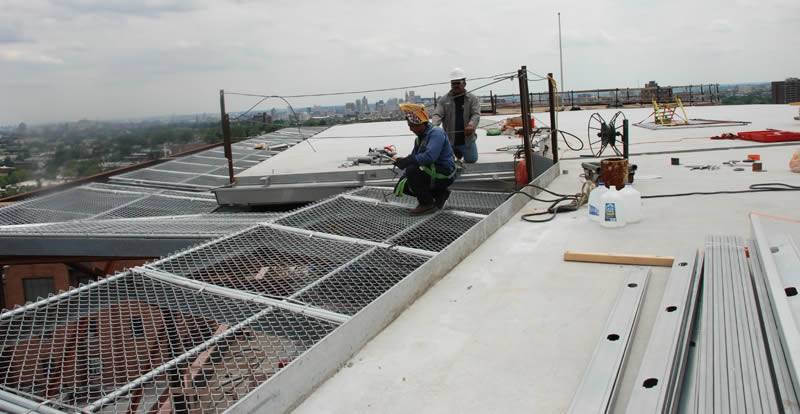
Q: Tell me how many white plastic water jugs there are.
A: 3